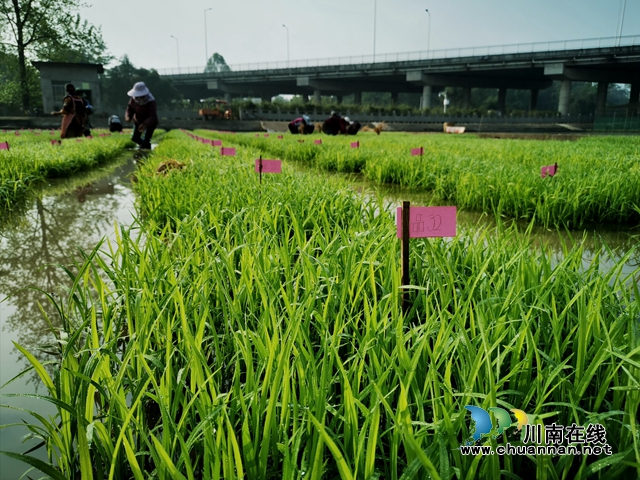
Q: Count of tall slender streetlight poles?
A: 6